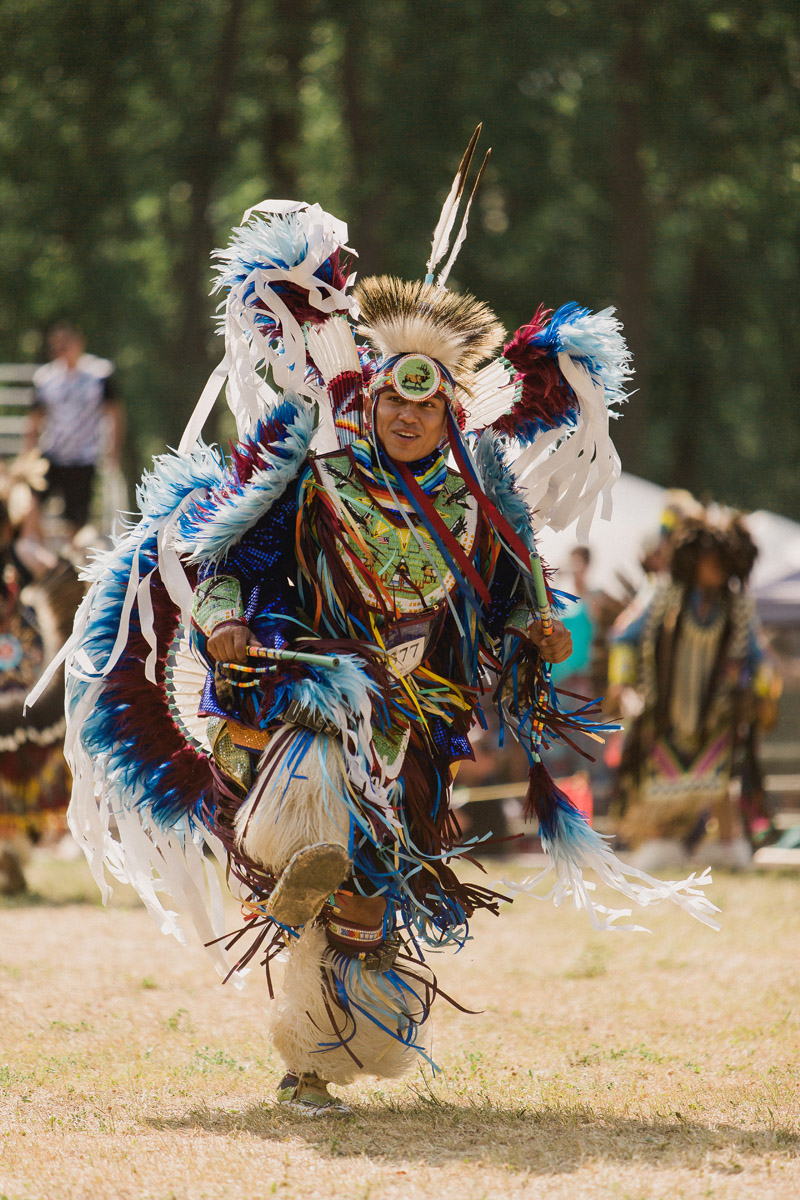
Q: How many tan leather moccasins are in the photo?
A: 2